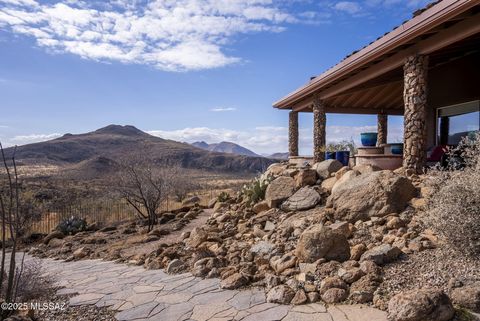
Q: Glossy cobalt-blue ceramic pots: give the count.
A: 2